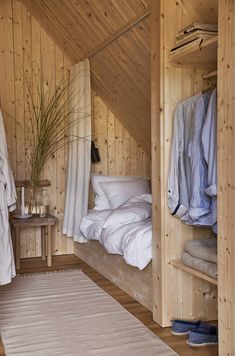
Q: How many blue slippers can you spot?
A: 2